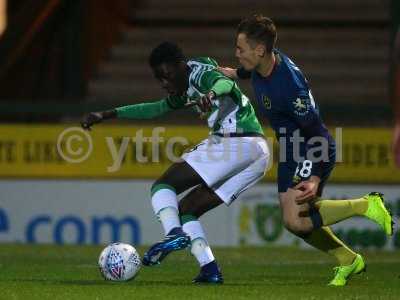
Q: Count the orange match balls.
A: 0